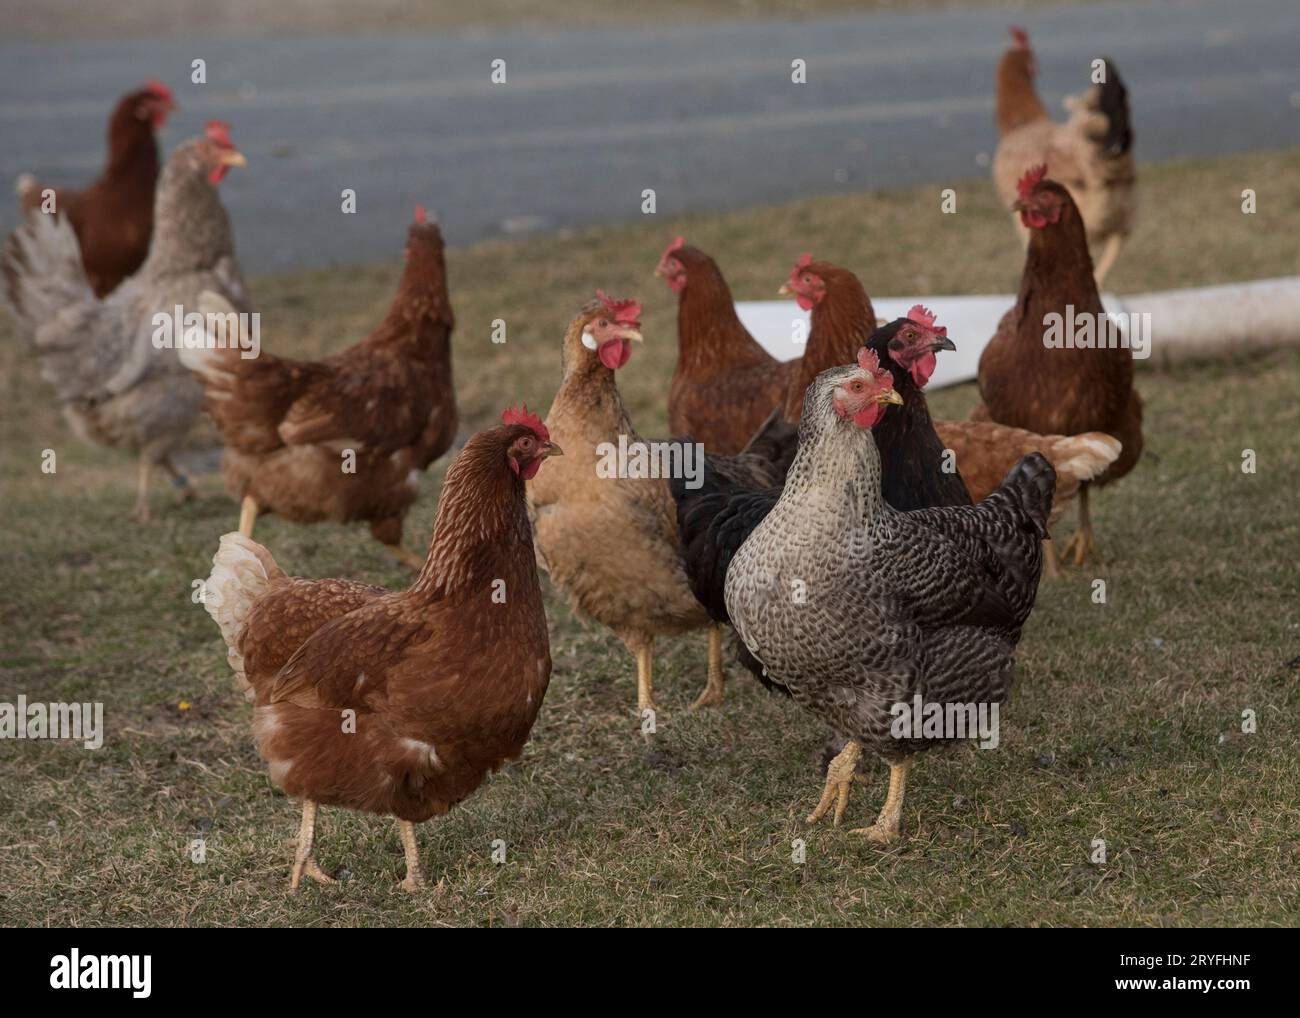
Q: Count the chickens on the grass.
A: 11